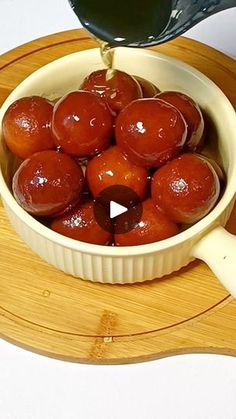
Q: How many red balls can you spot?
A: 11